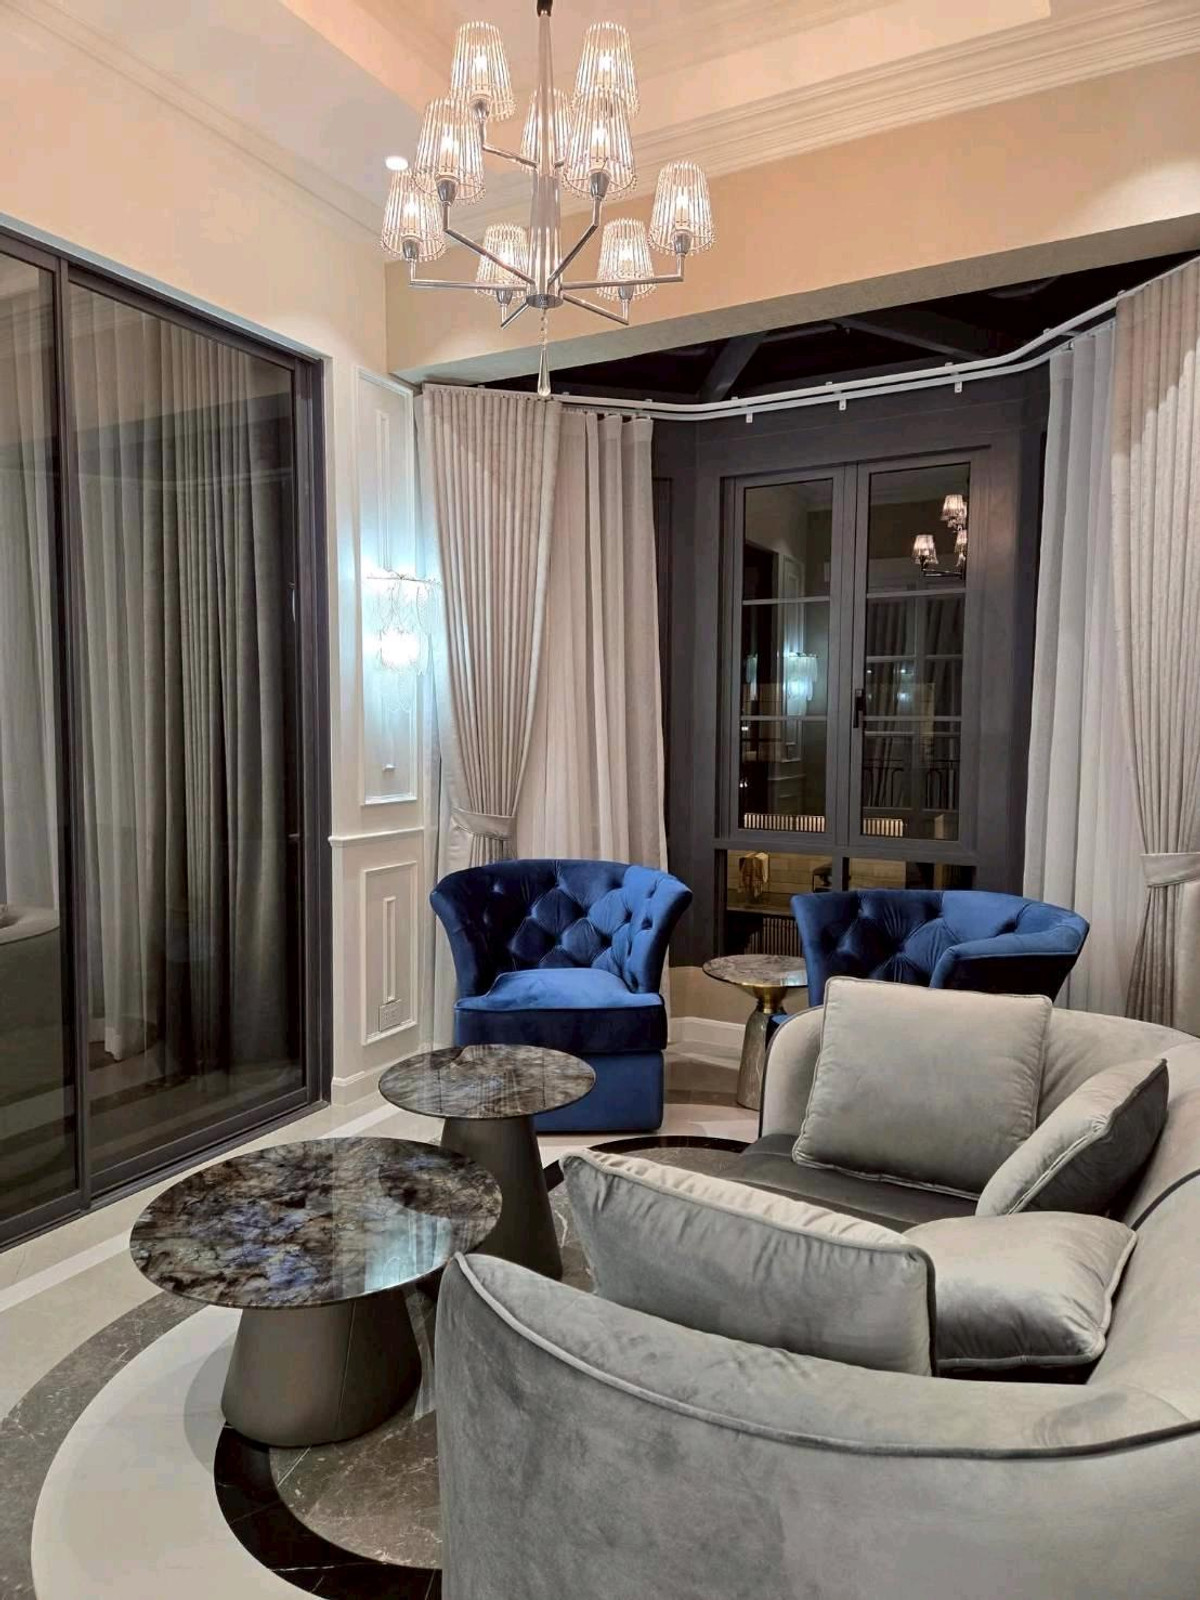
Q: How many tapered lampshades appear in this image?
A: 9